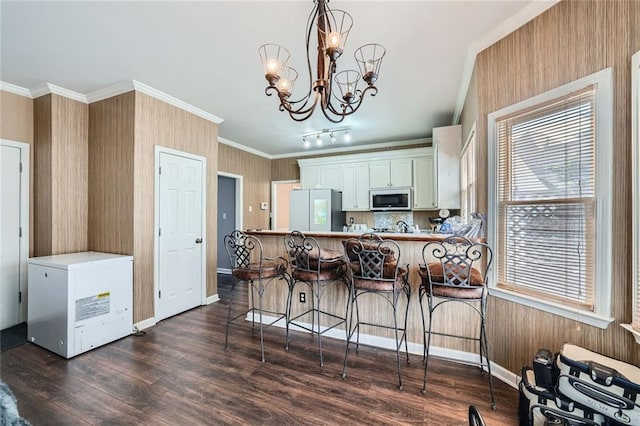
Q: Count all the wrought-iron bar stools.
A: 4